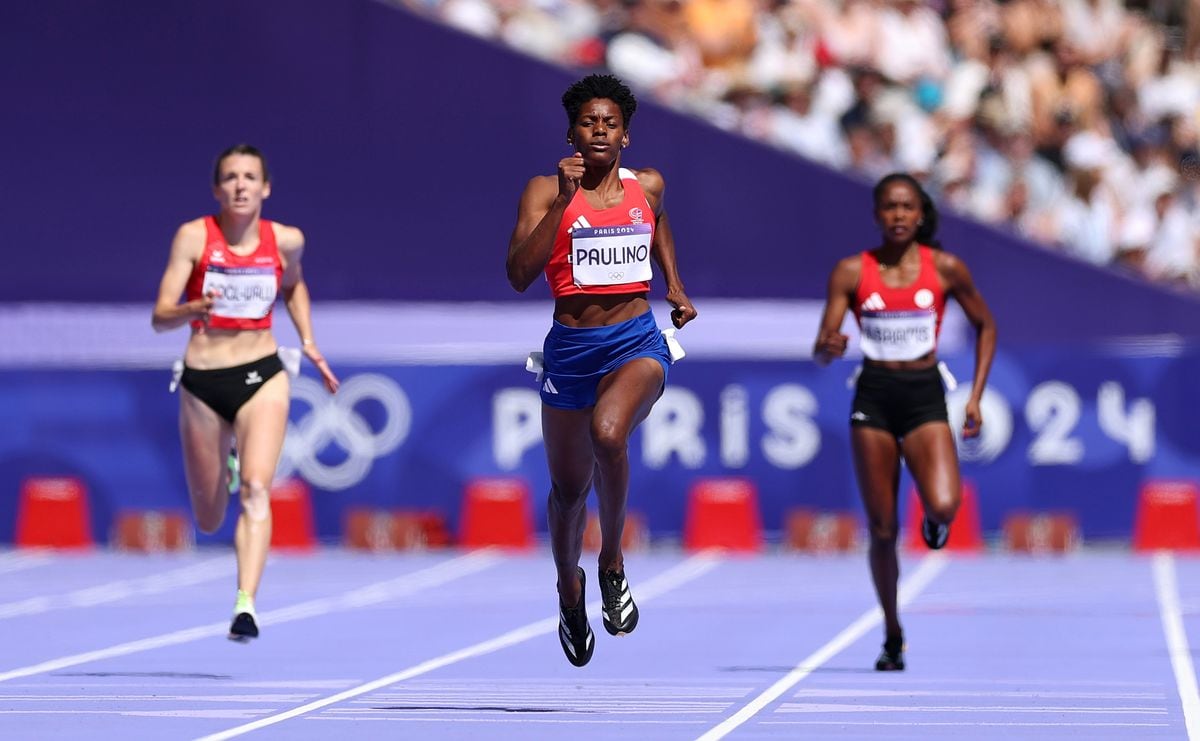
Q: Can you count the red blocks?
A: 6